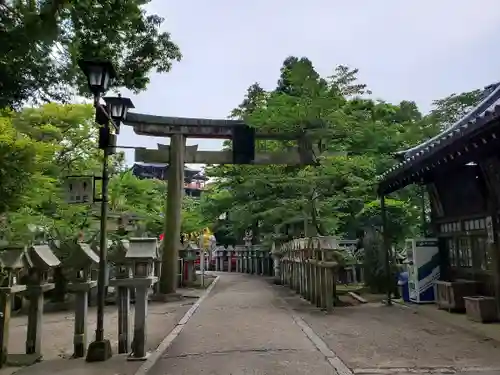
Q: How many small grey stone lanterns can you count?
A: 5